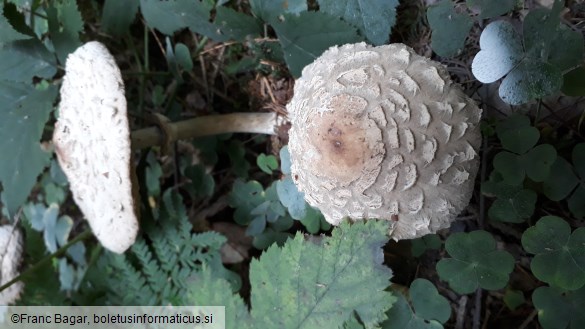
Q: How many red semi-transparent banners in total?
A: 0